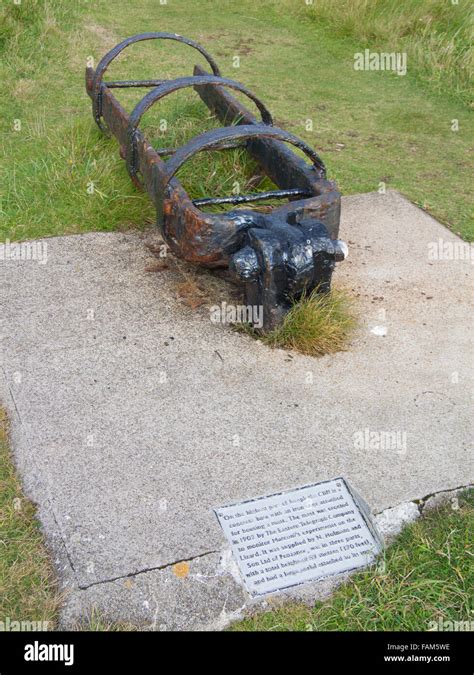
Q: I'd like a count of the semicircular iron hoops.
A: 3